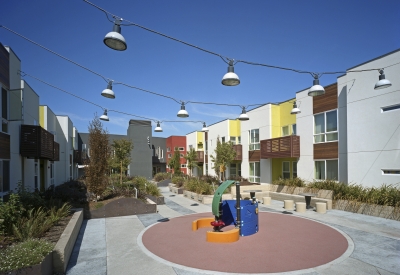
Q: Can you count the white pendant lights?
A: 11